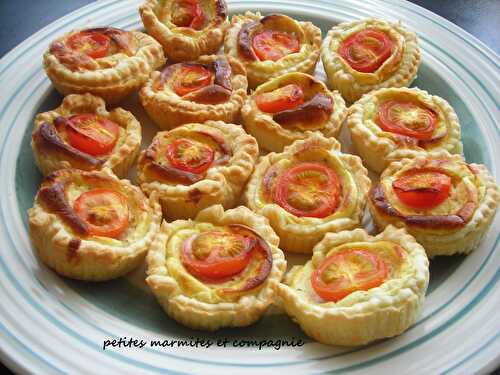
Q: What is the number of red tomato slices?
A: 14